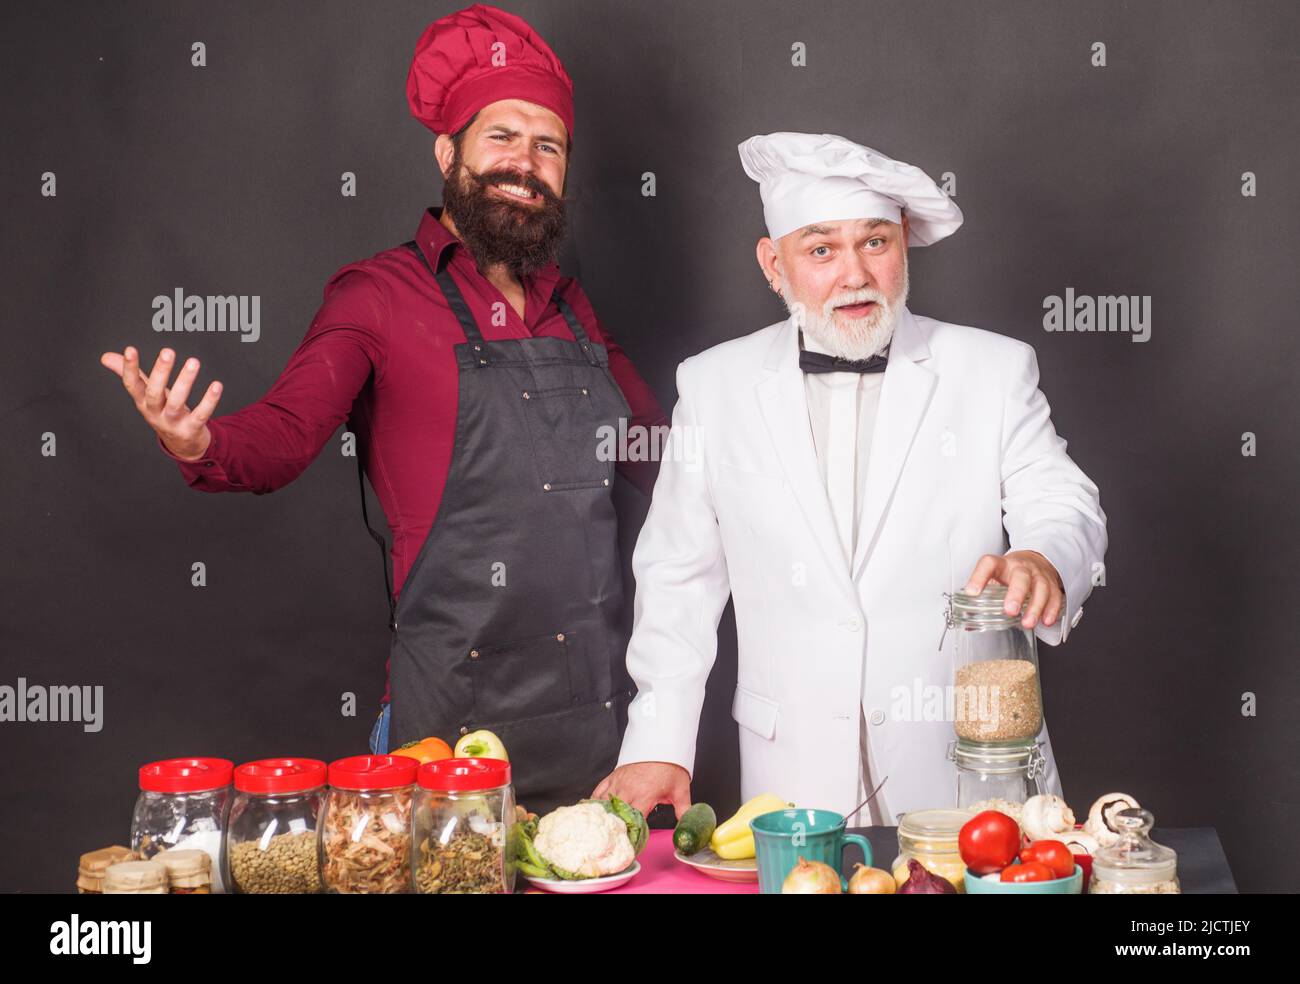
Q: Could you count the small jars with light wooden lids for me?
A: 3